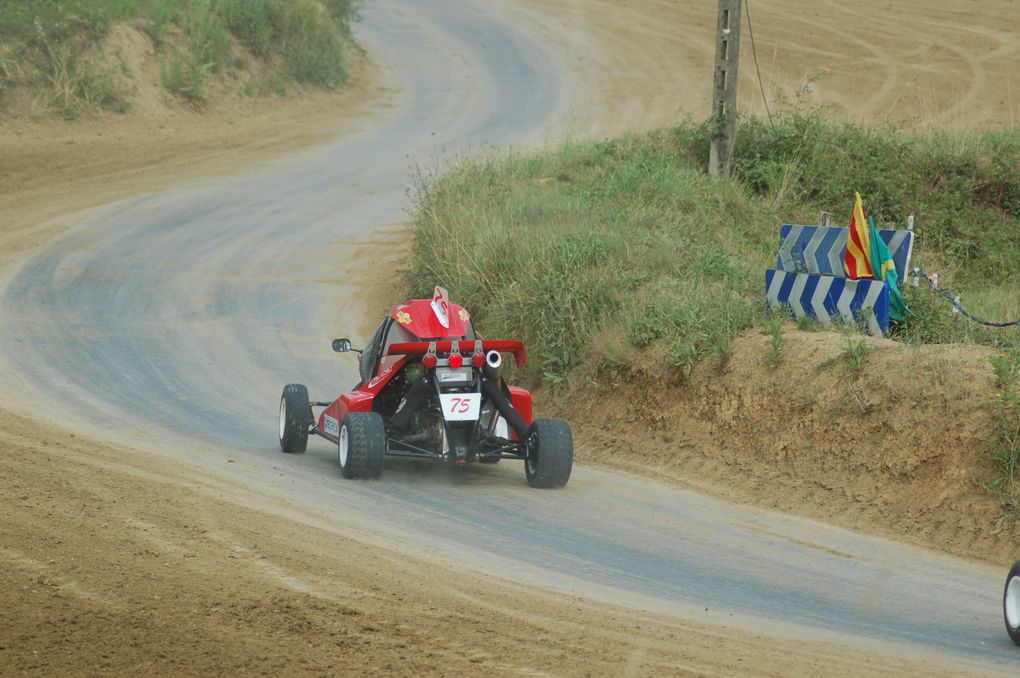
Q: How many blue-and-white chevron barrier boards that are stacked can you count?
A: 2